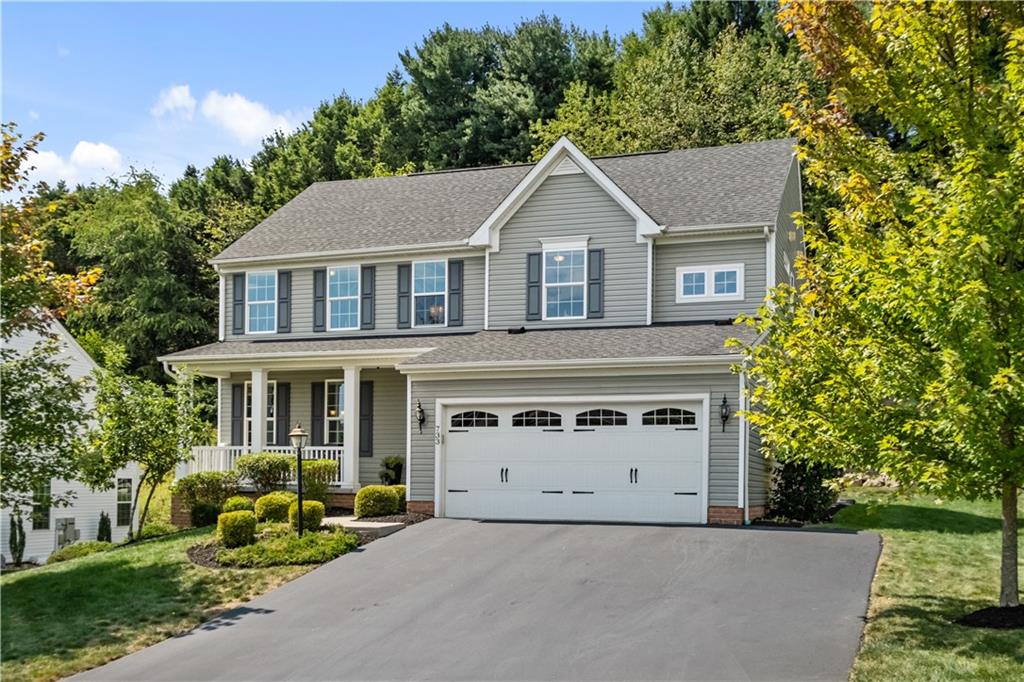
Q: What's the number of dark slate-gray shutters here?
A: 12